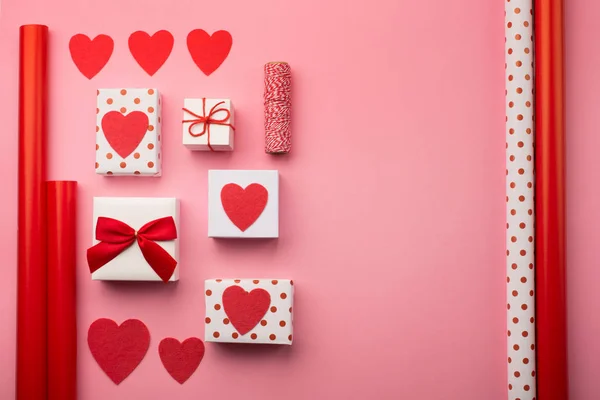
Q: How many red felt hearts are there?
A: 8